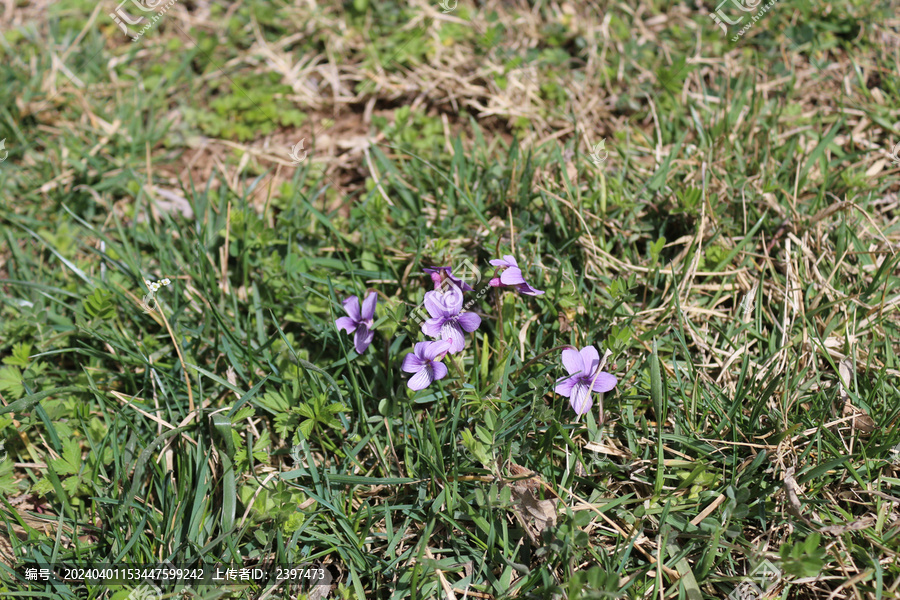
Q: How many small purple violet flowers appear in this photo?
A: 6